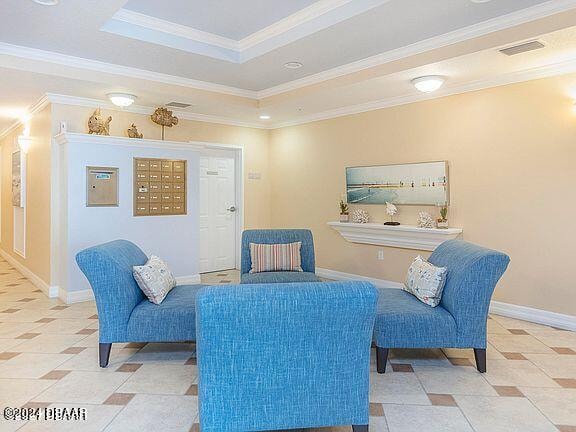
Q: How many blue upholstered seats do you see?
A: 4